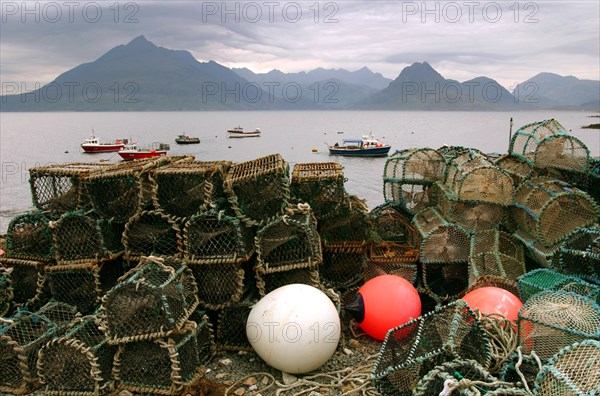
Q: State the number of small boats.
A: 5